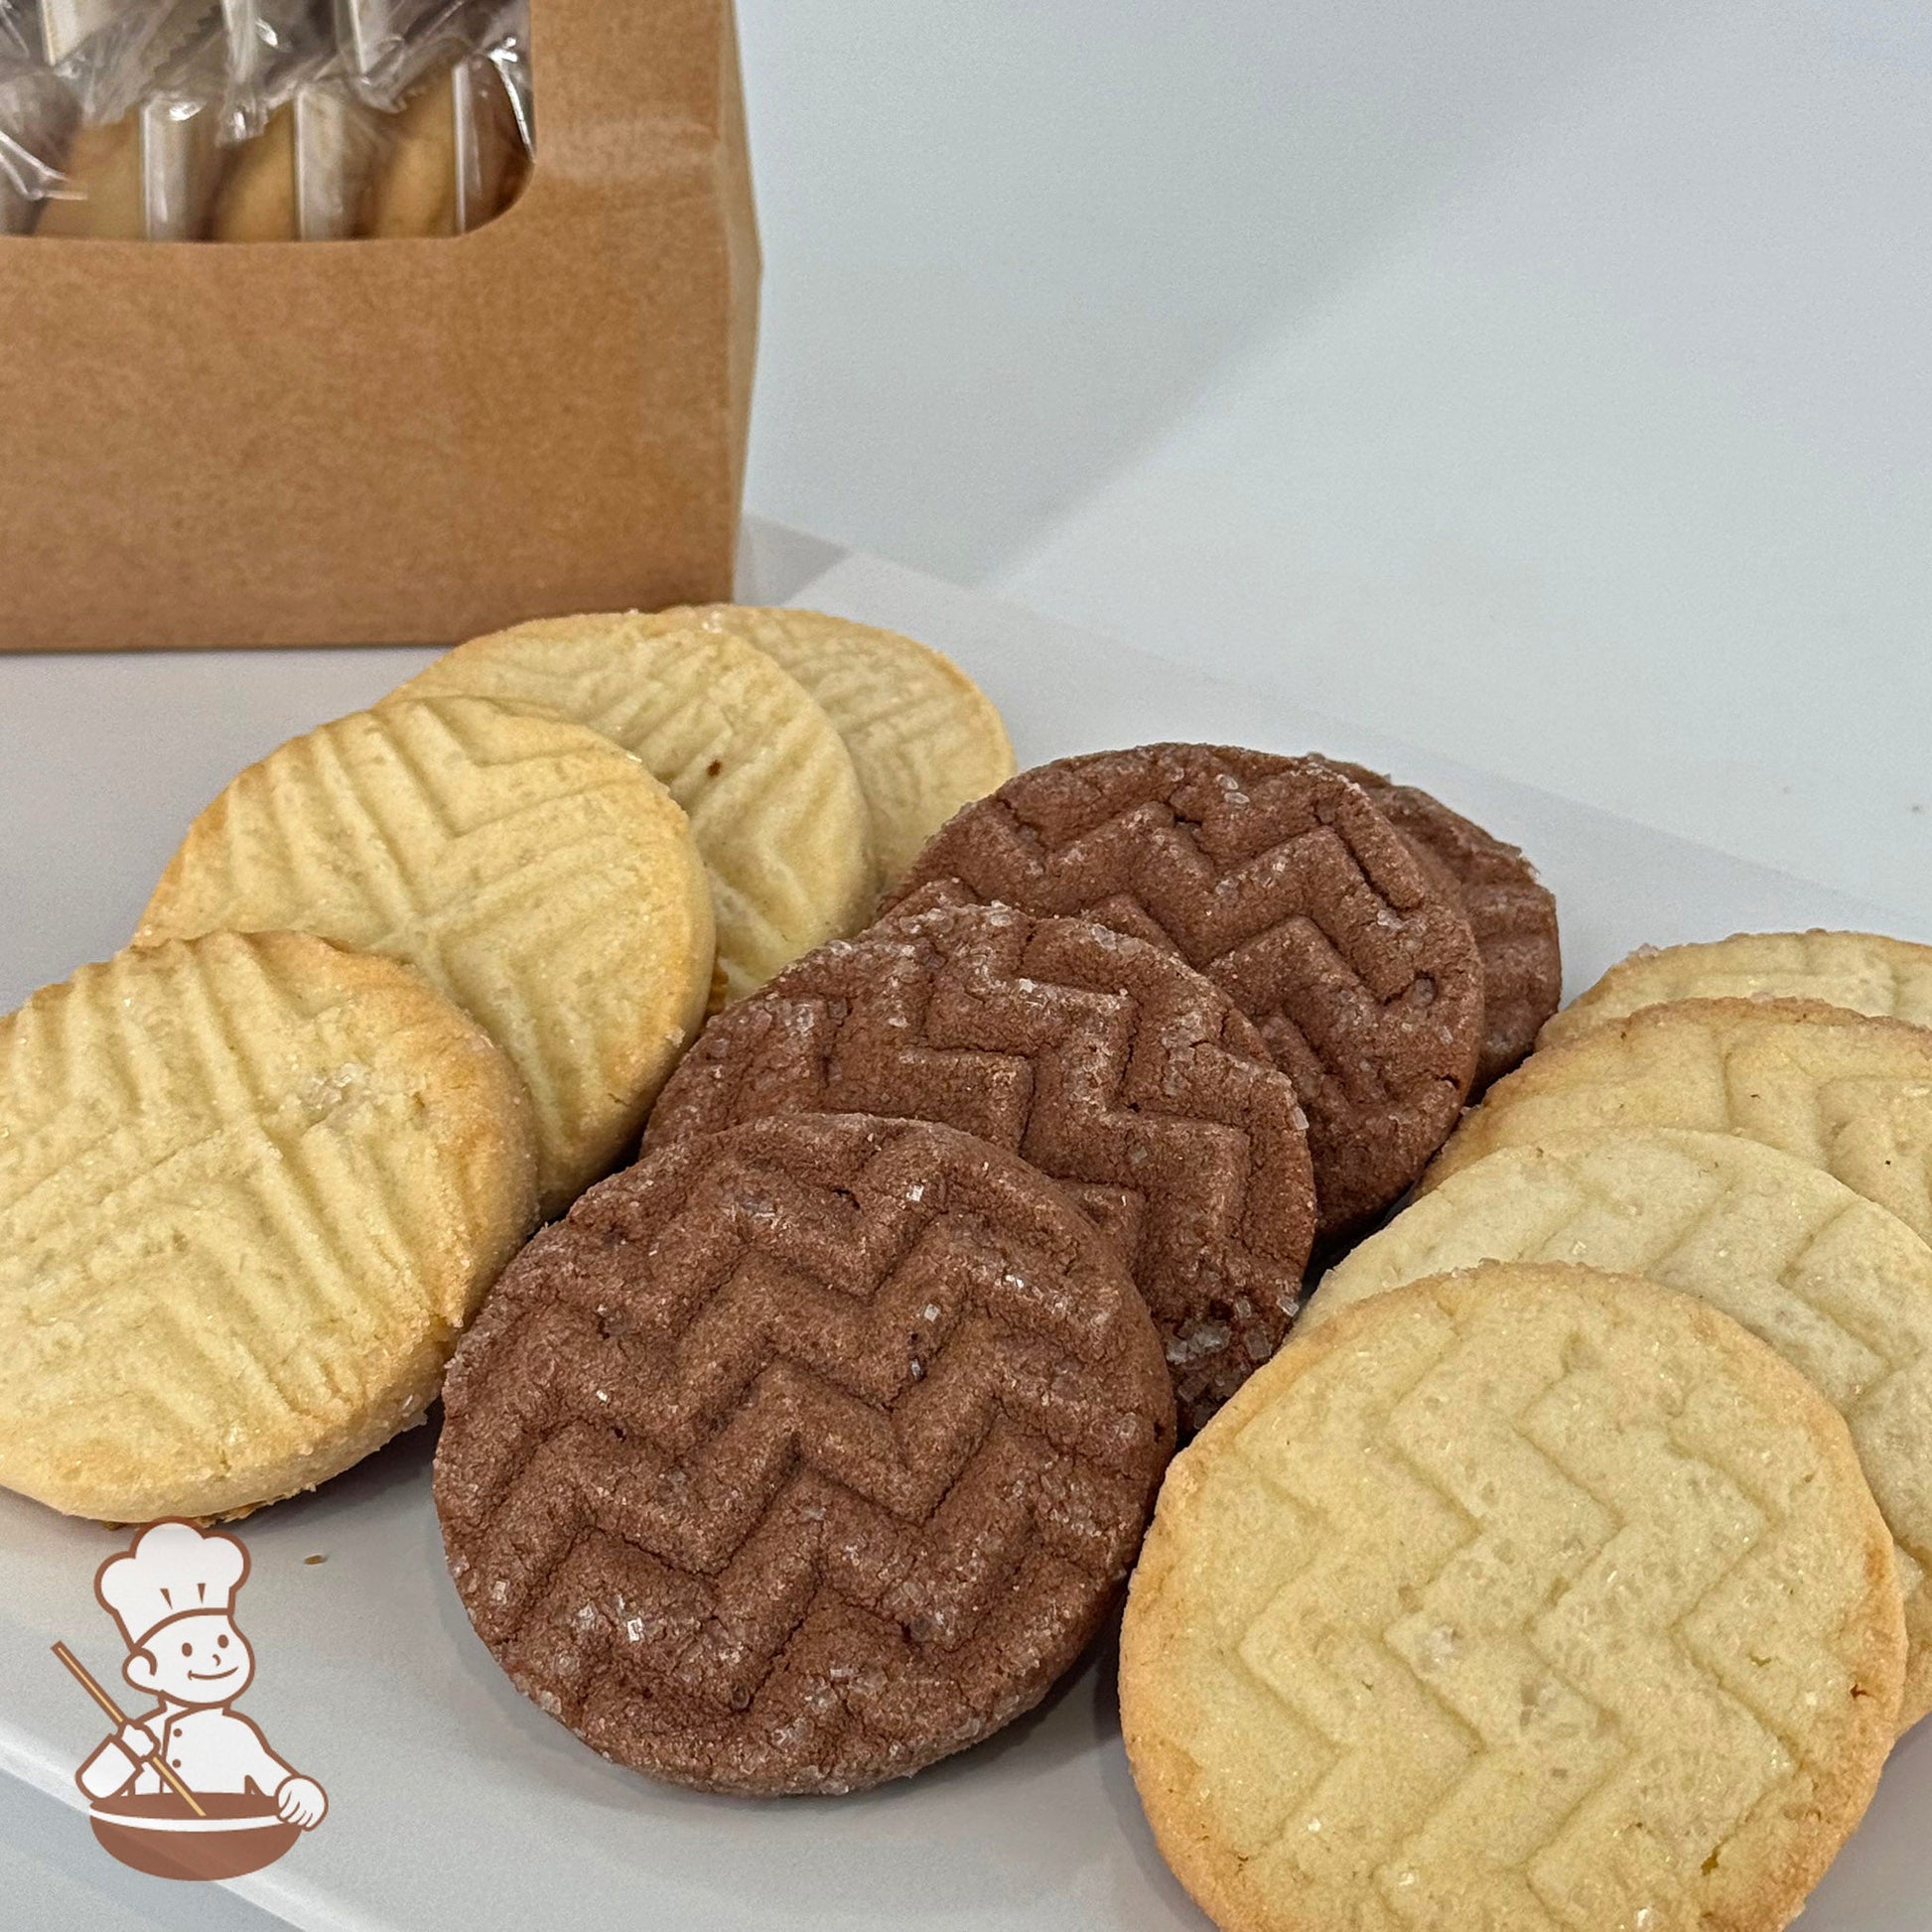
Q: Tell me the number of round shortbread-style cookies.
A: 12